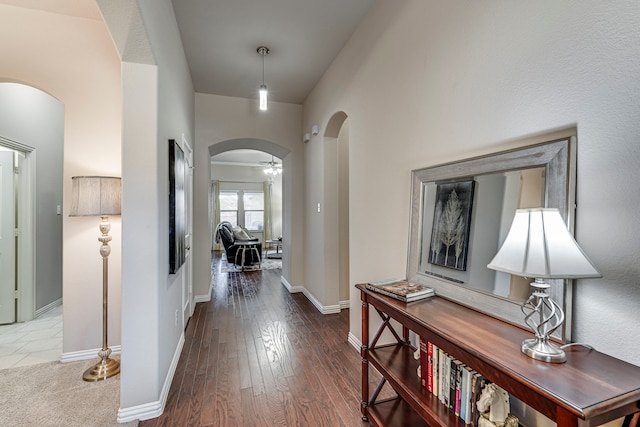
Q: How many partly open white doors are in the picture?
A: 1